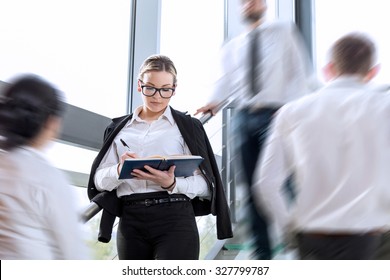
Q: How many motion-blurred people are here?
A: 3